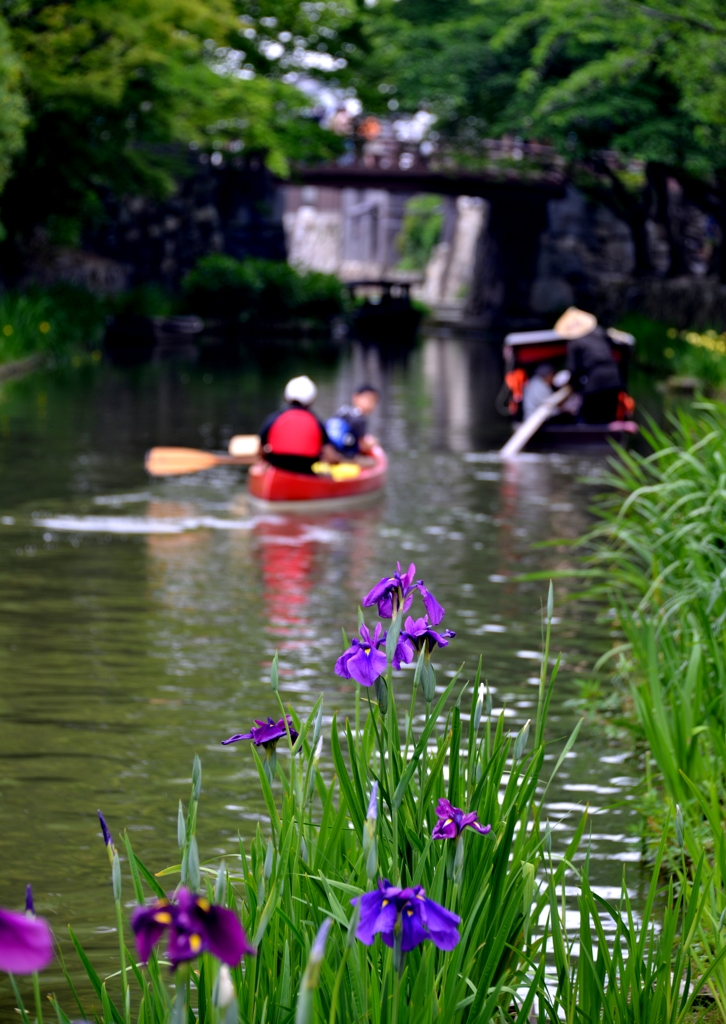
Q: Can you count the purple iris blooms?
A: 8